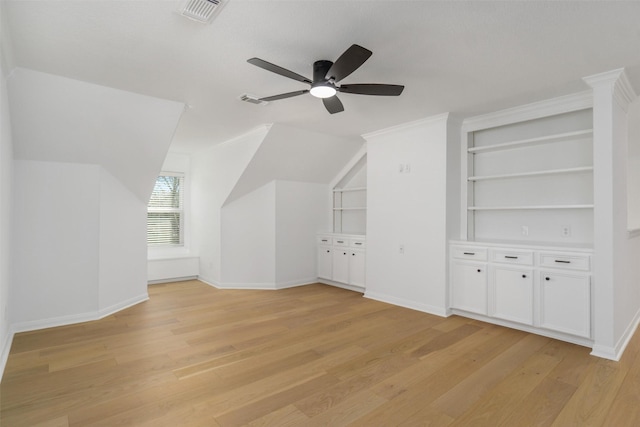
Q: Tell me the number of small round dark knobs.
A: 6